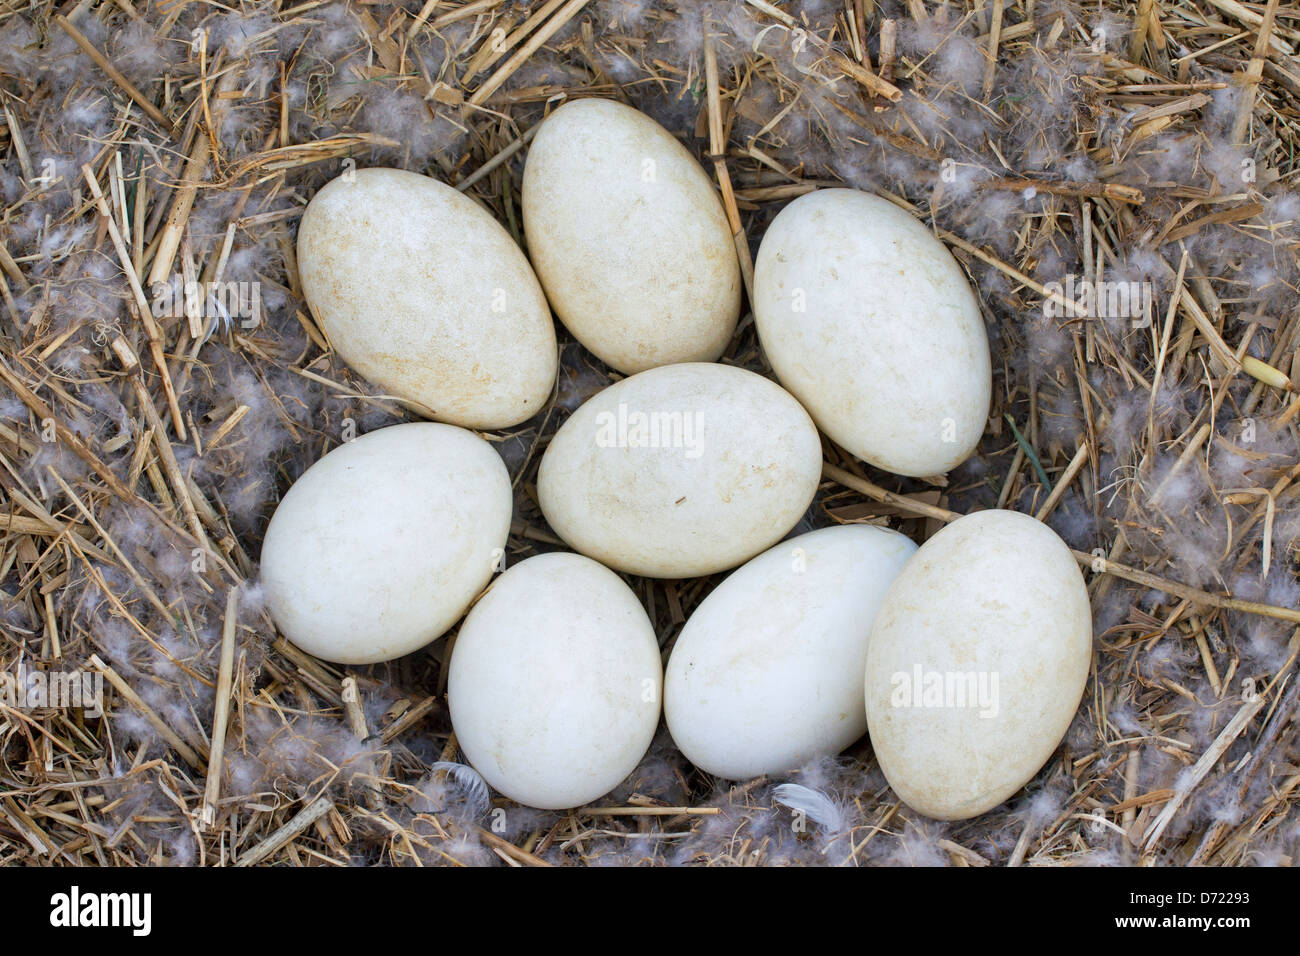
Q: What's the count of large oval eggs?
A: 8